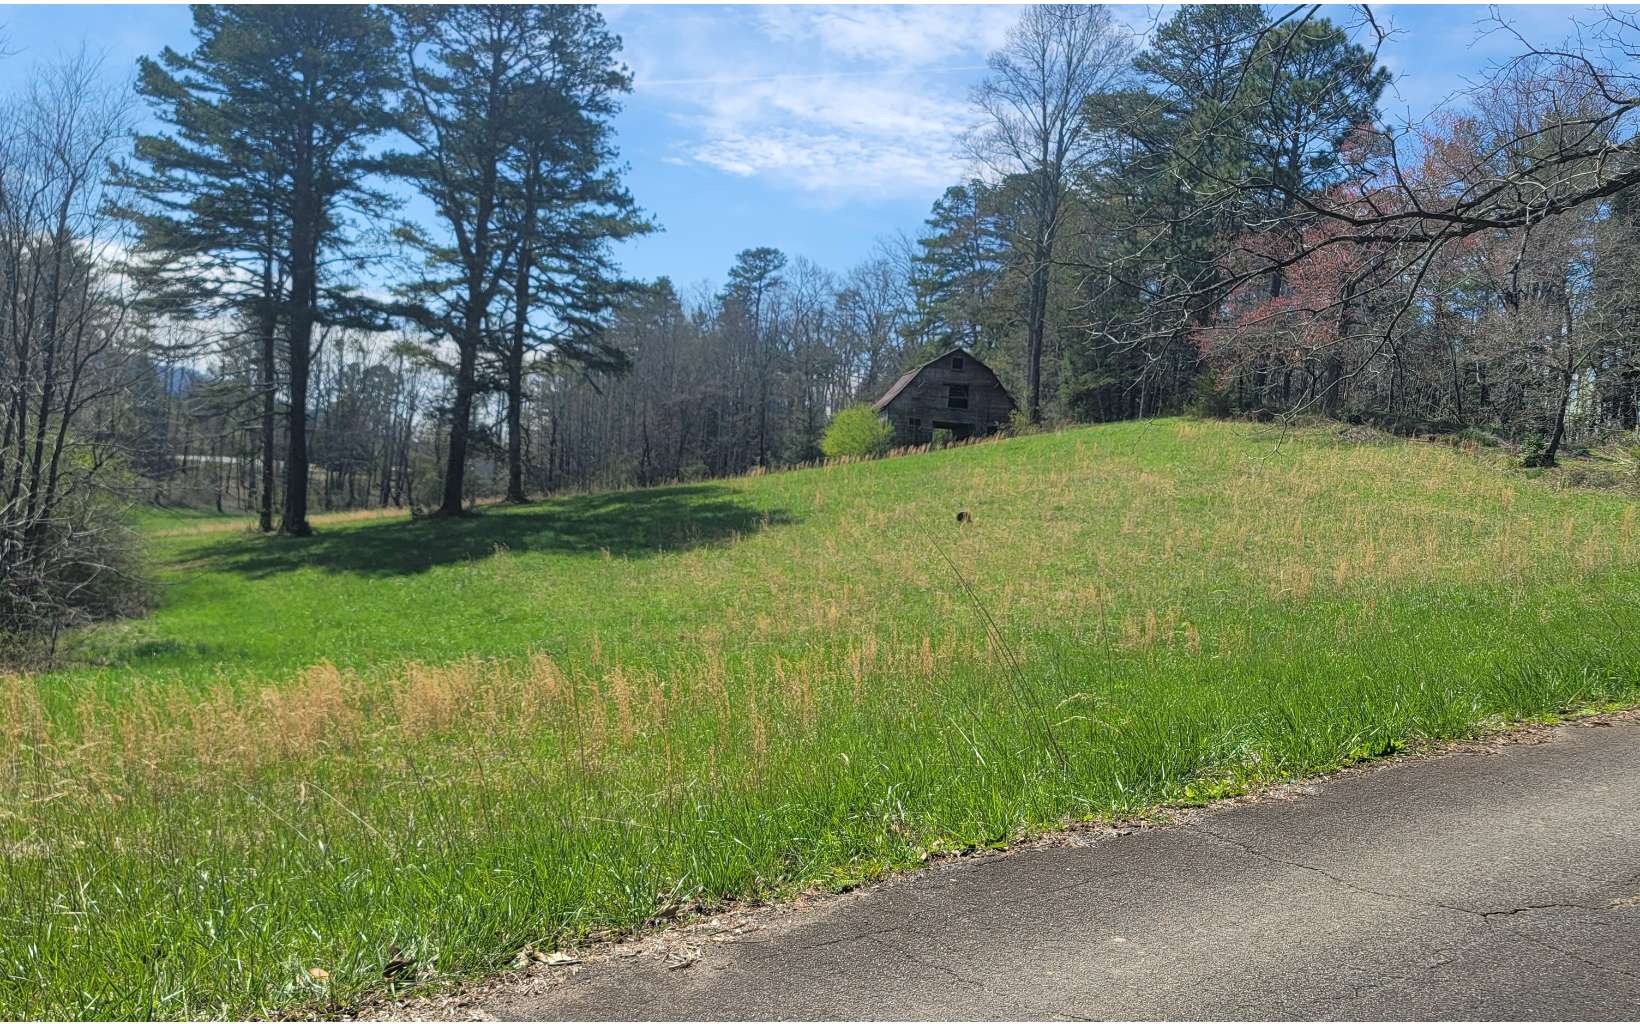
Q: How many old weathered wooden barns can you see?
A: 1